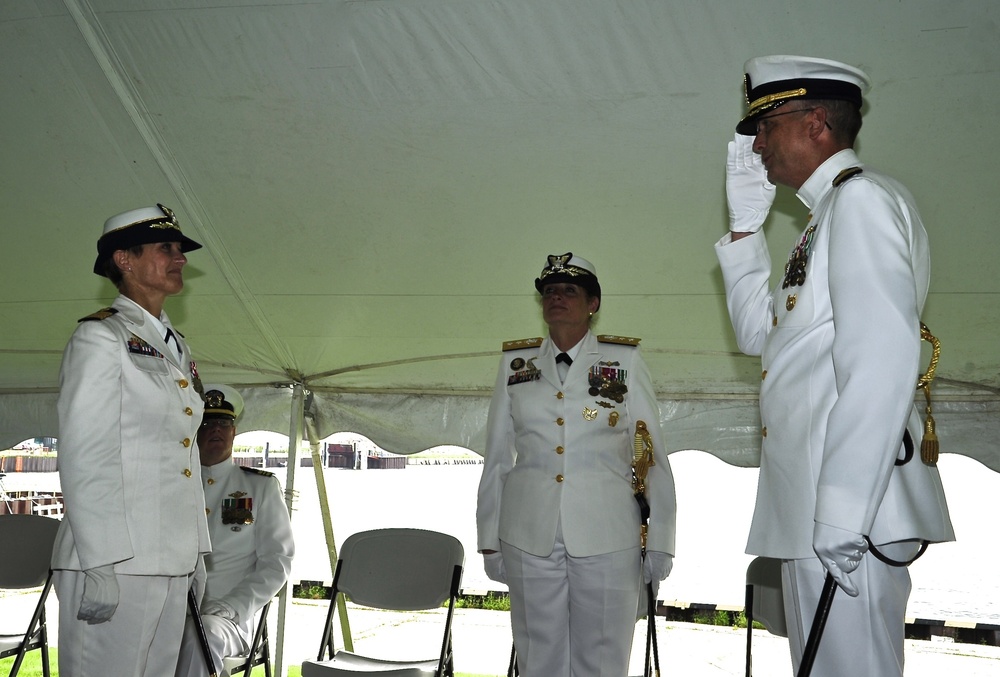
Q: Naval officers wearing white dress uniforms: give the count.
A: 4